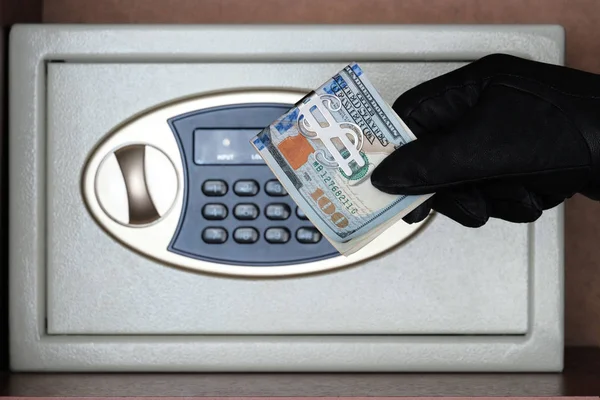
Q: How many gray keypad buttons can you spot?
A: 11